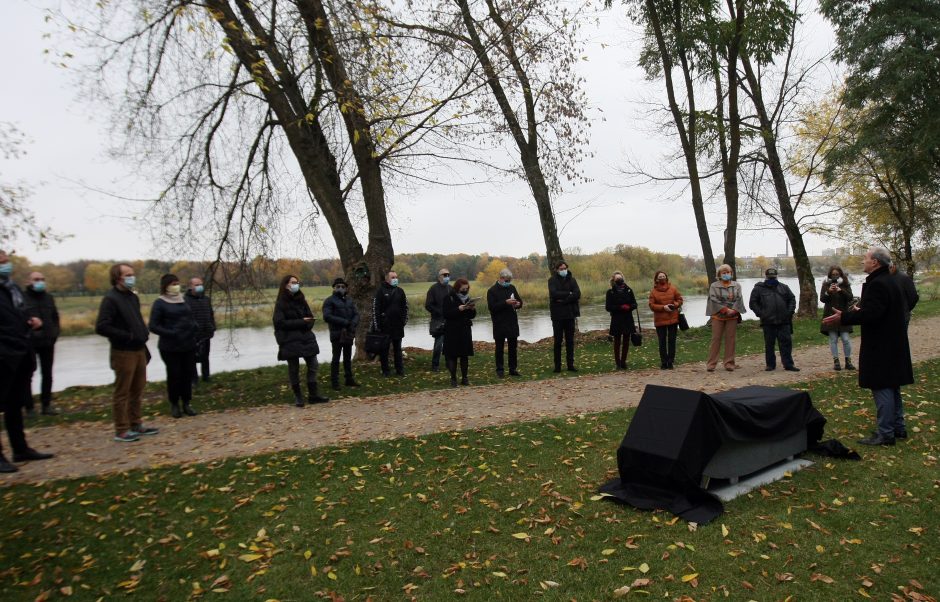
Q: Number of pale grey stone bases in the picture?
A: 1